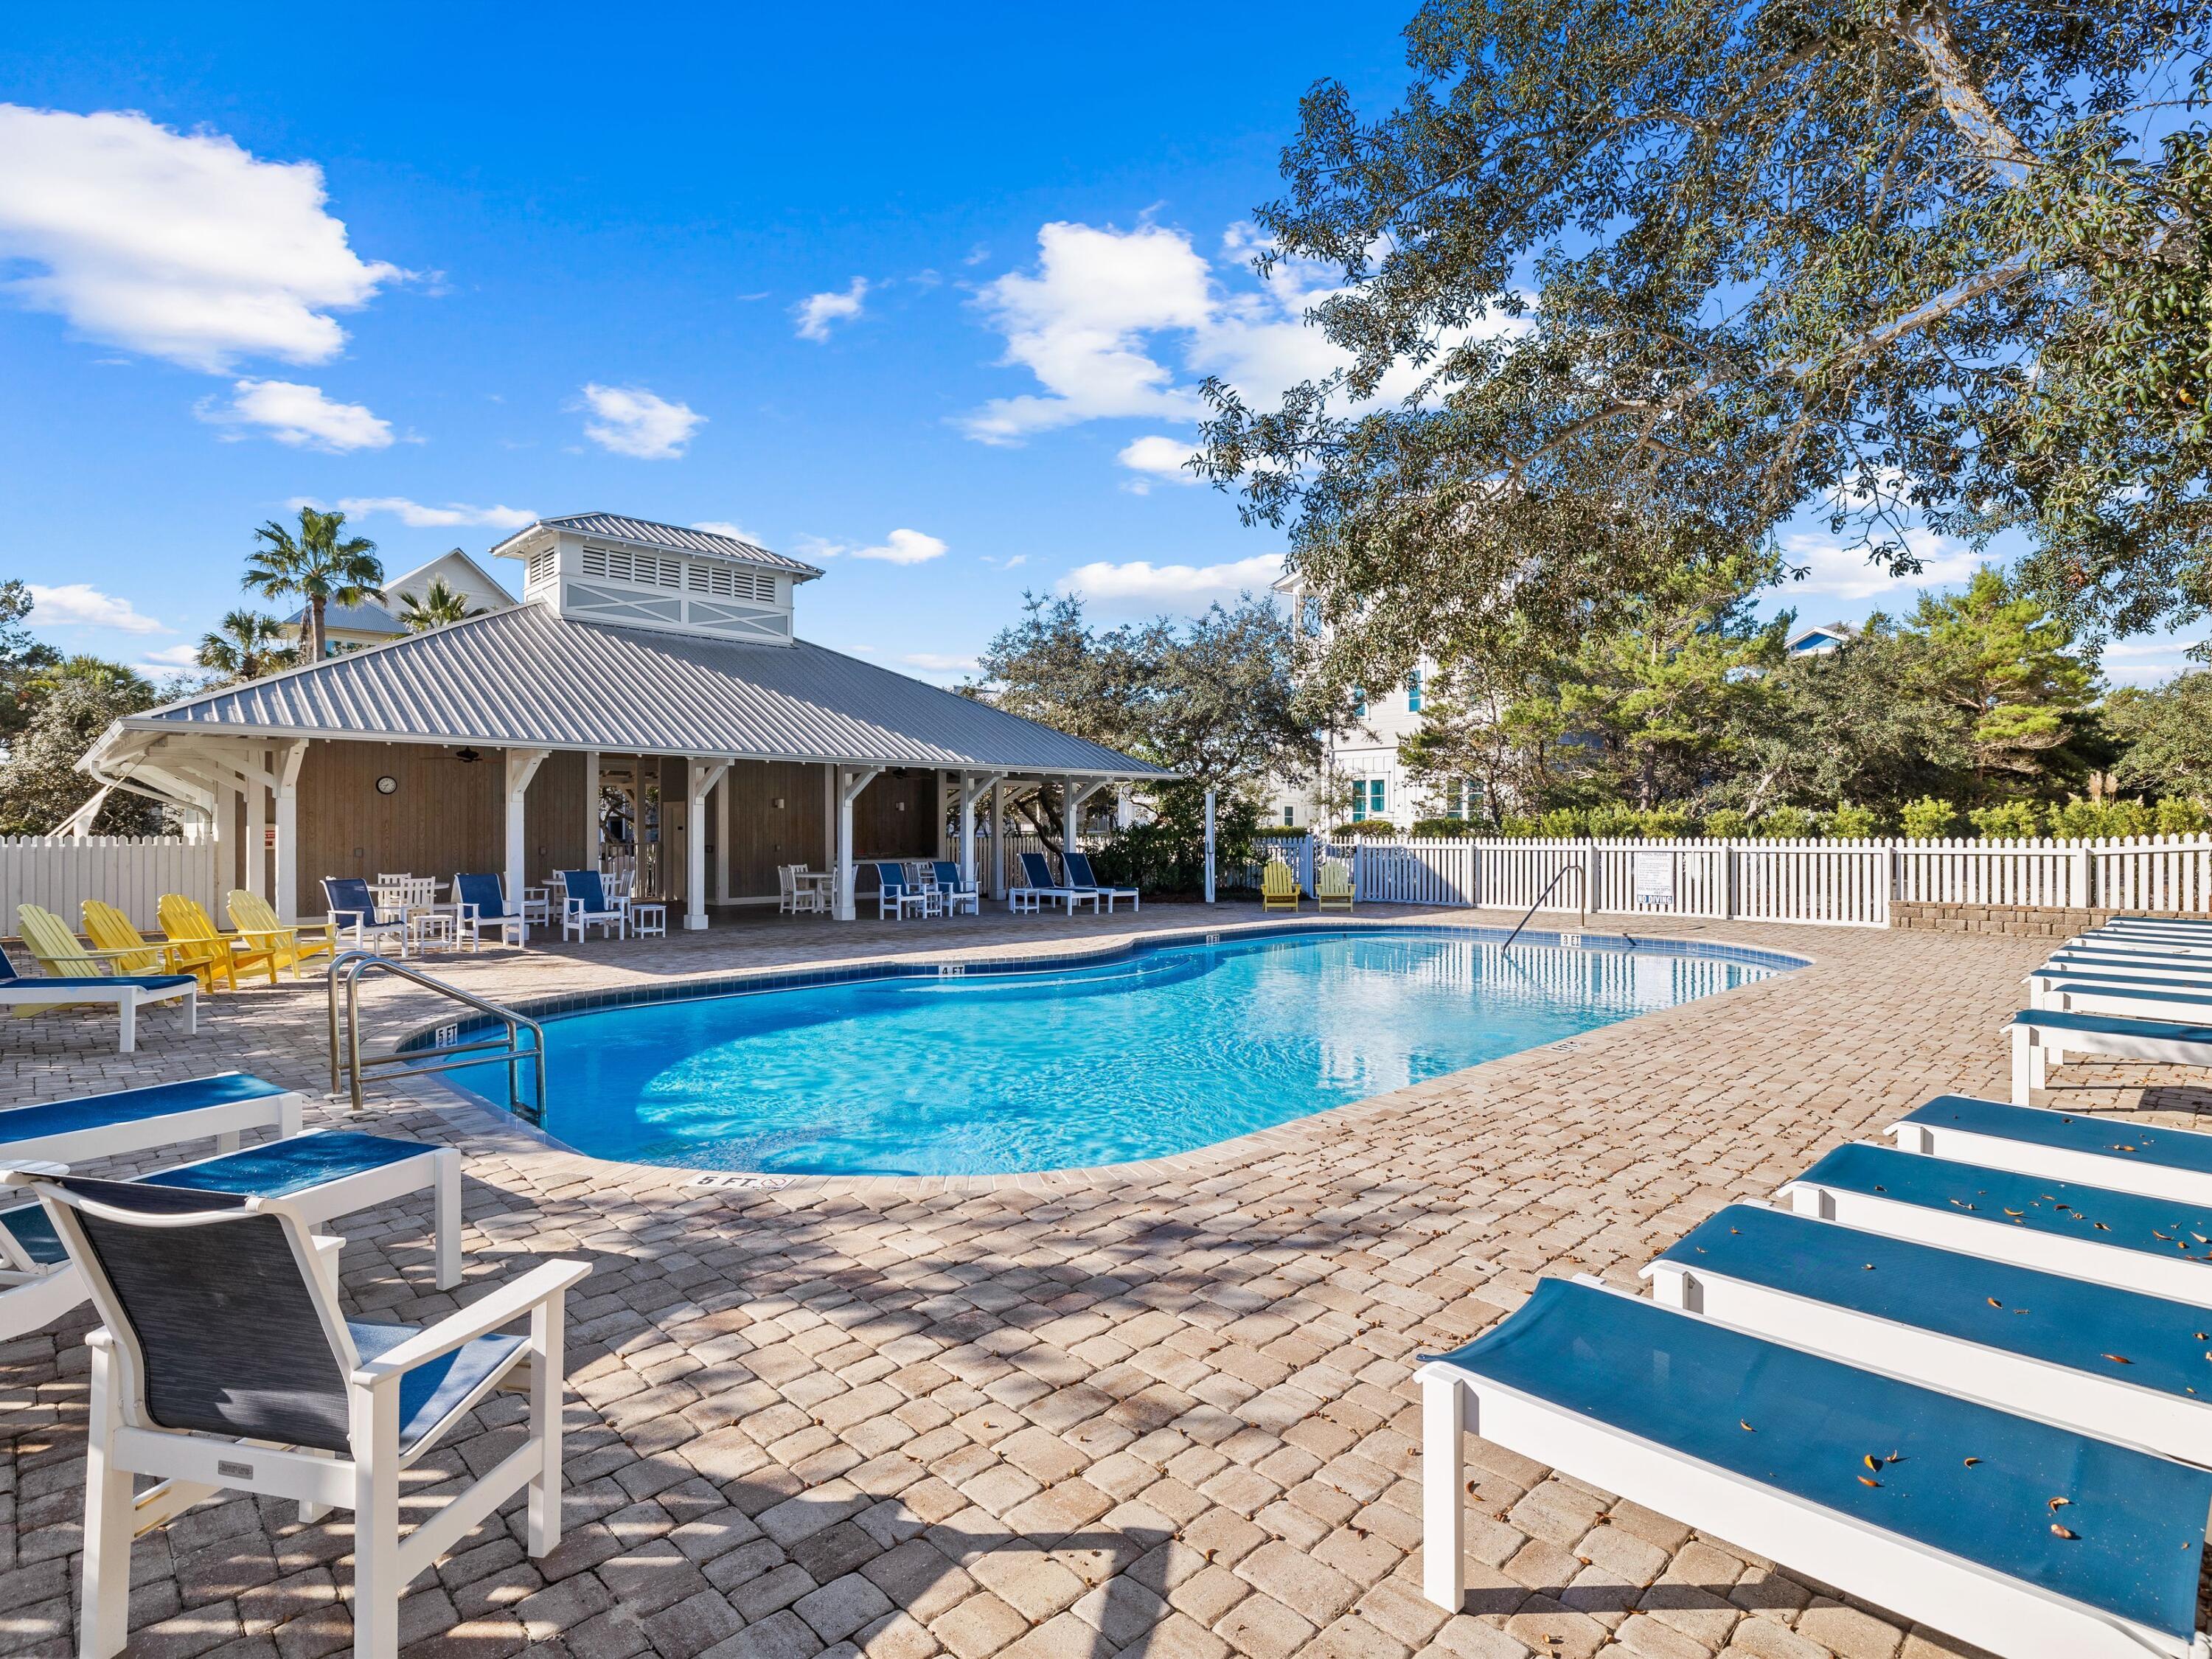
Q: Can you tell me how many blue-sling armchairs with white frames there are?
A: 6